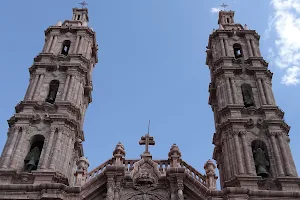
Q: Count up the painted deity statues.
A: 0